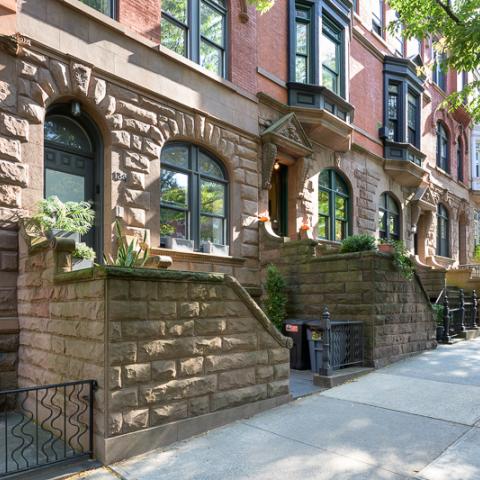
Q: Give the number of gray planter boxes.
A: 4